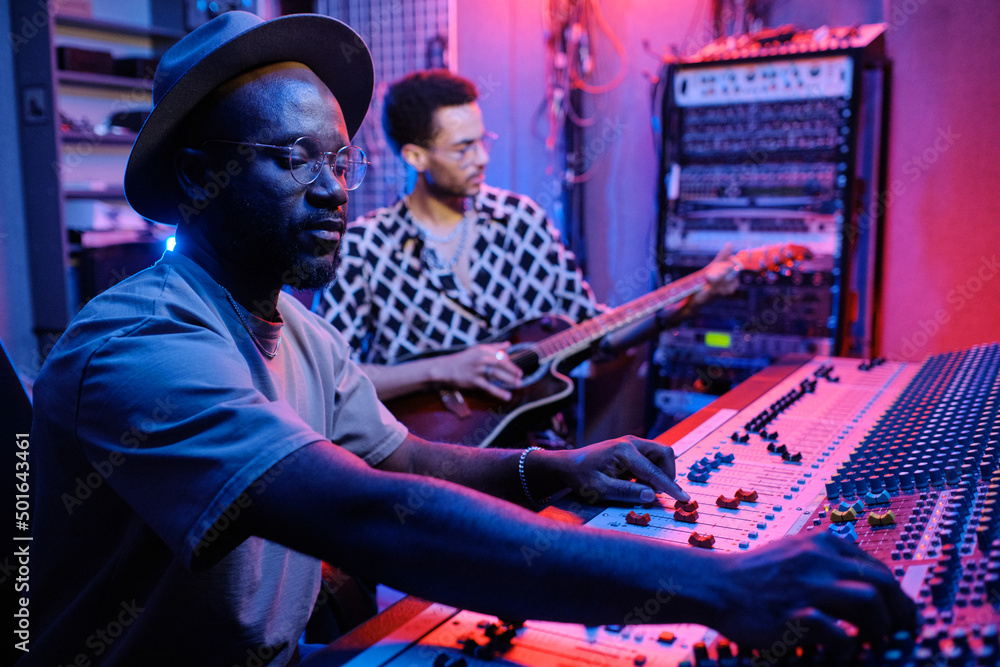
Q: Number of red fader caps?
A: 6